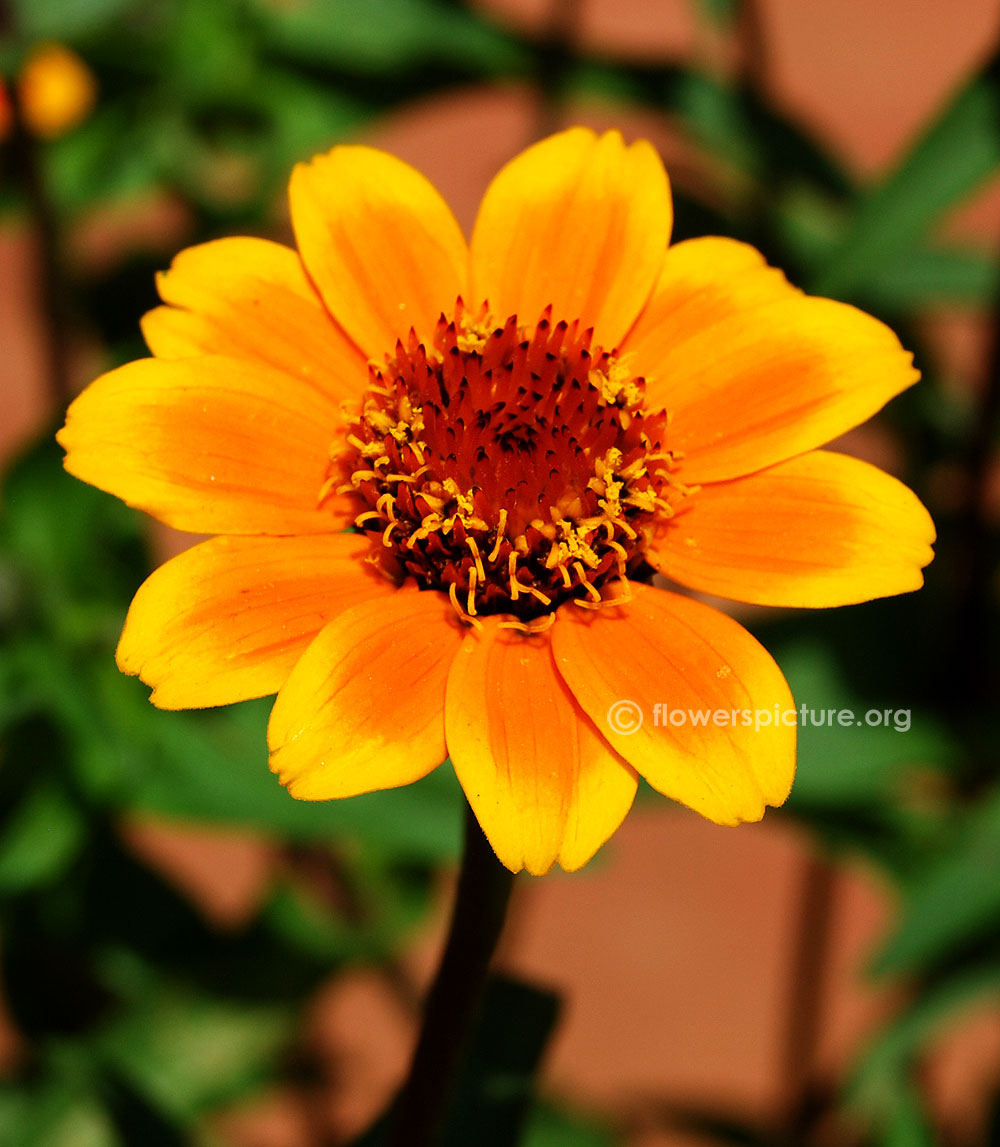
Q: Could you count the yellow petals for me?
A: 11